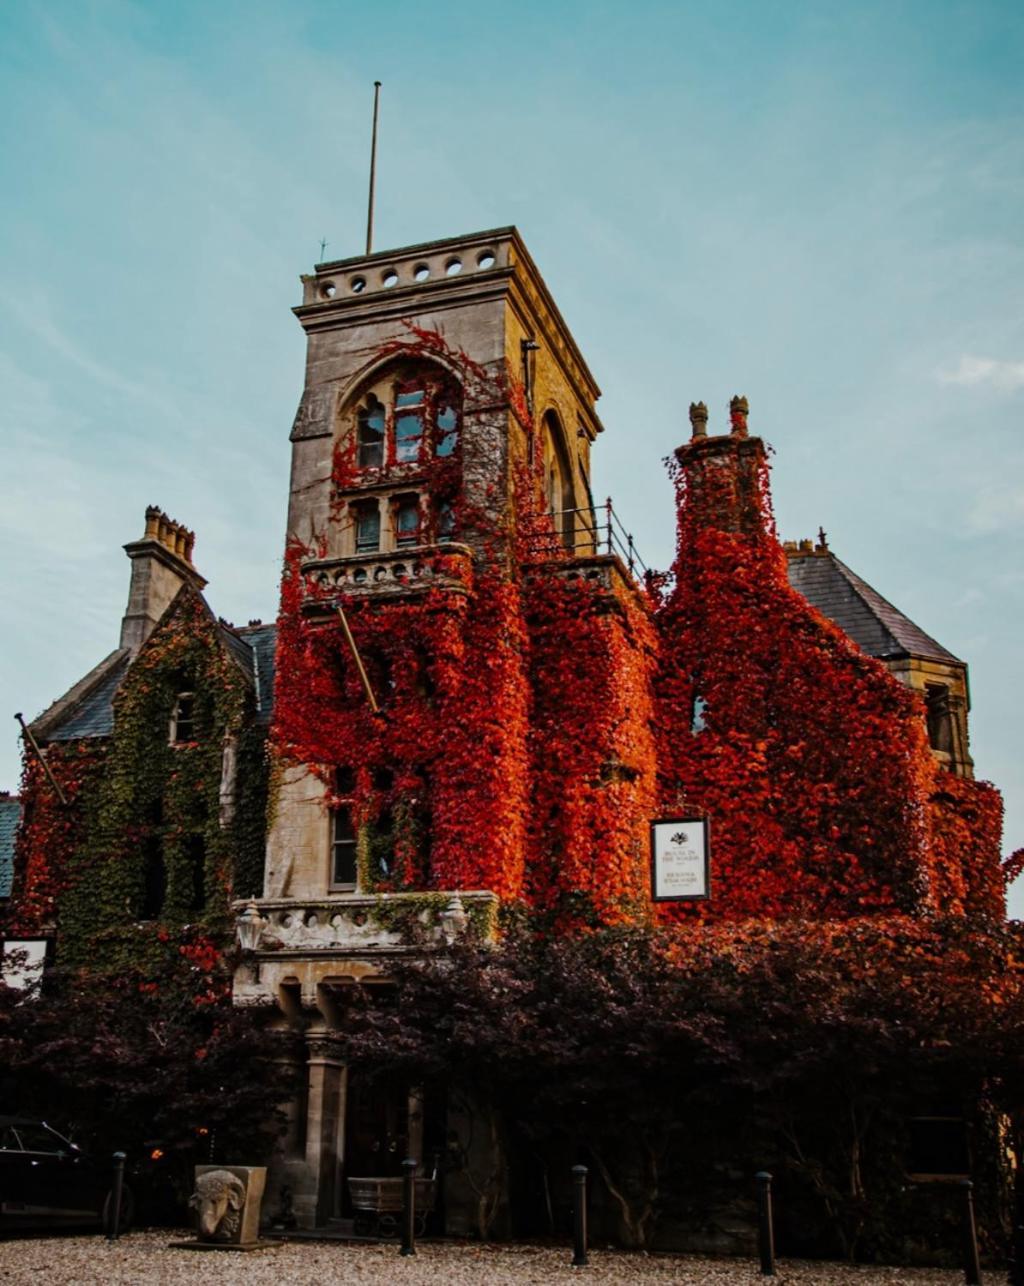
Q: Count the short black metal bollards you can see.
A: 5